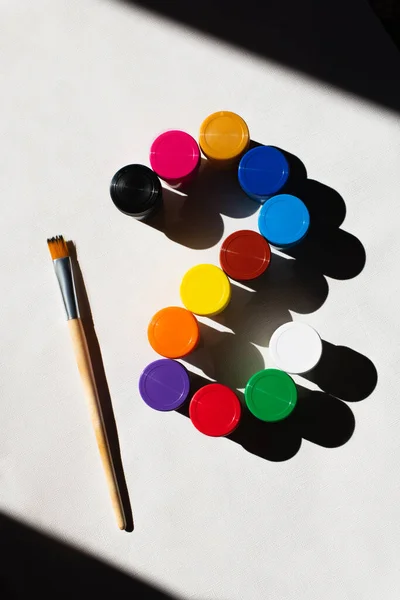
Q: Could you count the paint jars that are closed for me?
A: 12